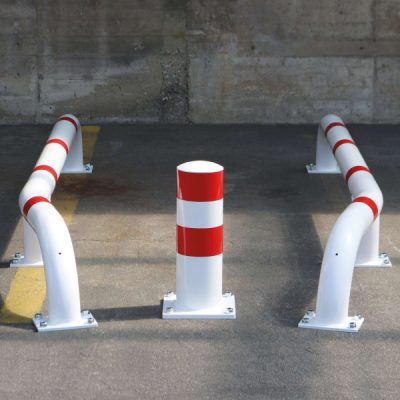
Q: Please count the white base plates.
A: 7